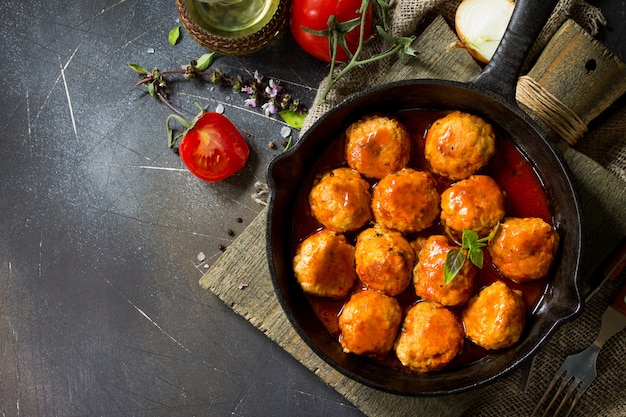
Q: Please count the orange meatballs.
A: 12